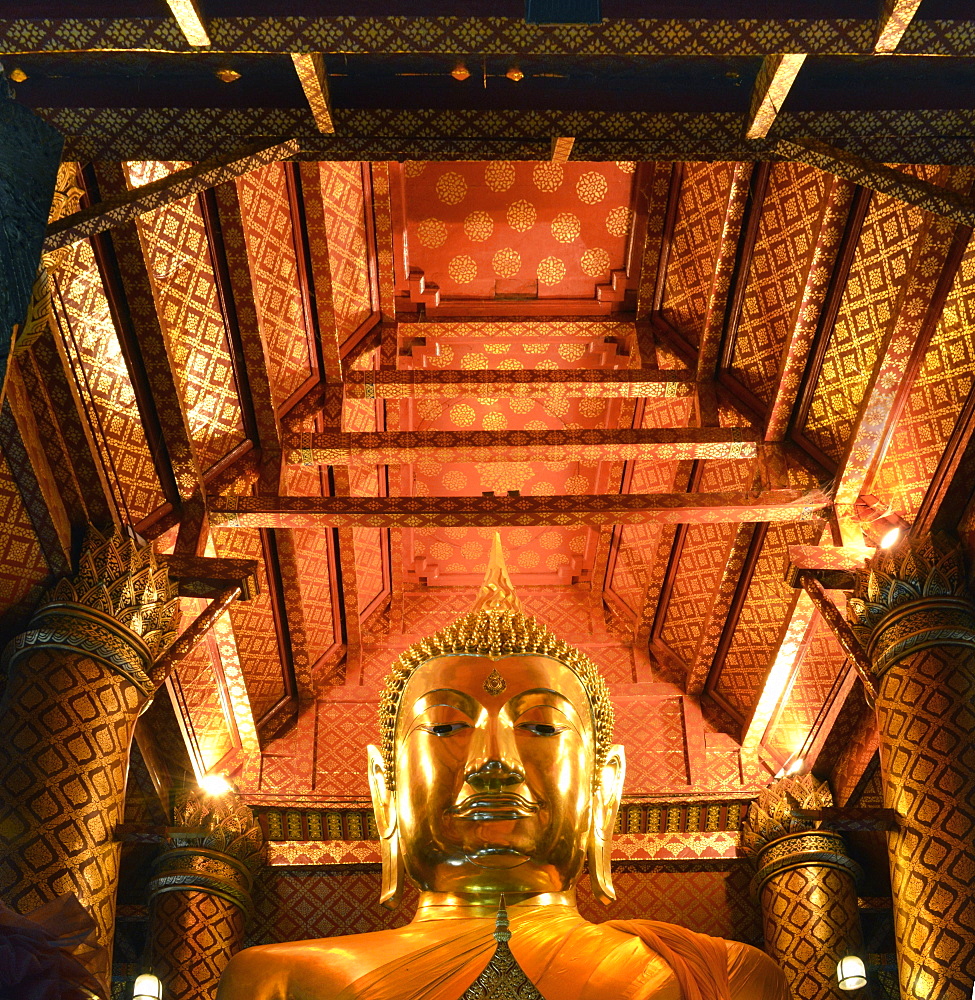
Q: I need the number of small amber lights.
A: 4